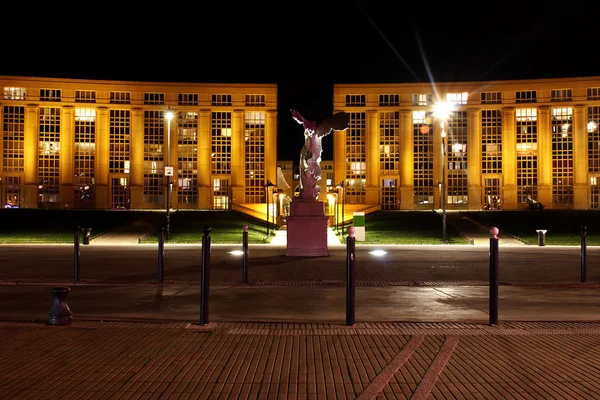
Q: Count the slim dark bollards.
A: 7